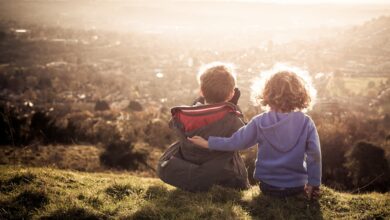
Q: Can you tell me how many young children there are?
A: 2